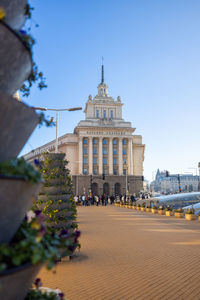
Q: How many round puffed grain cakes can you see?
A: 0